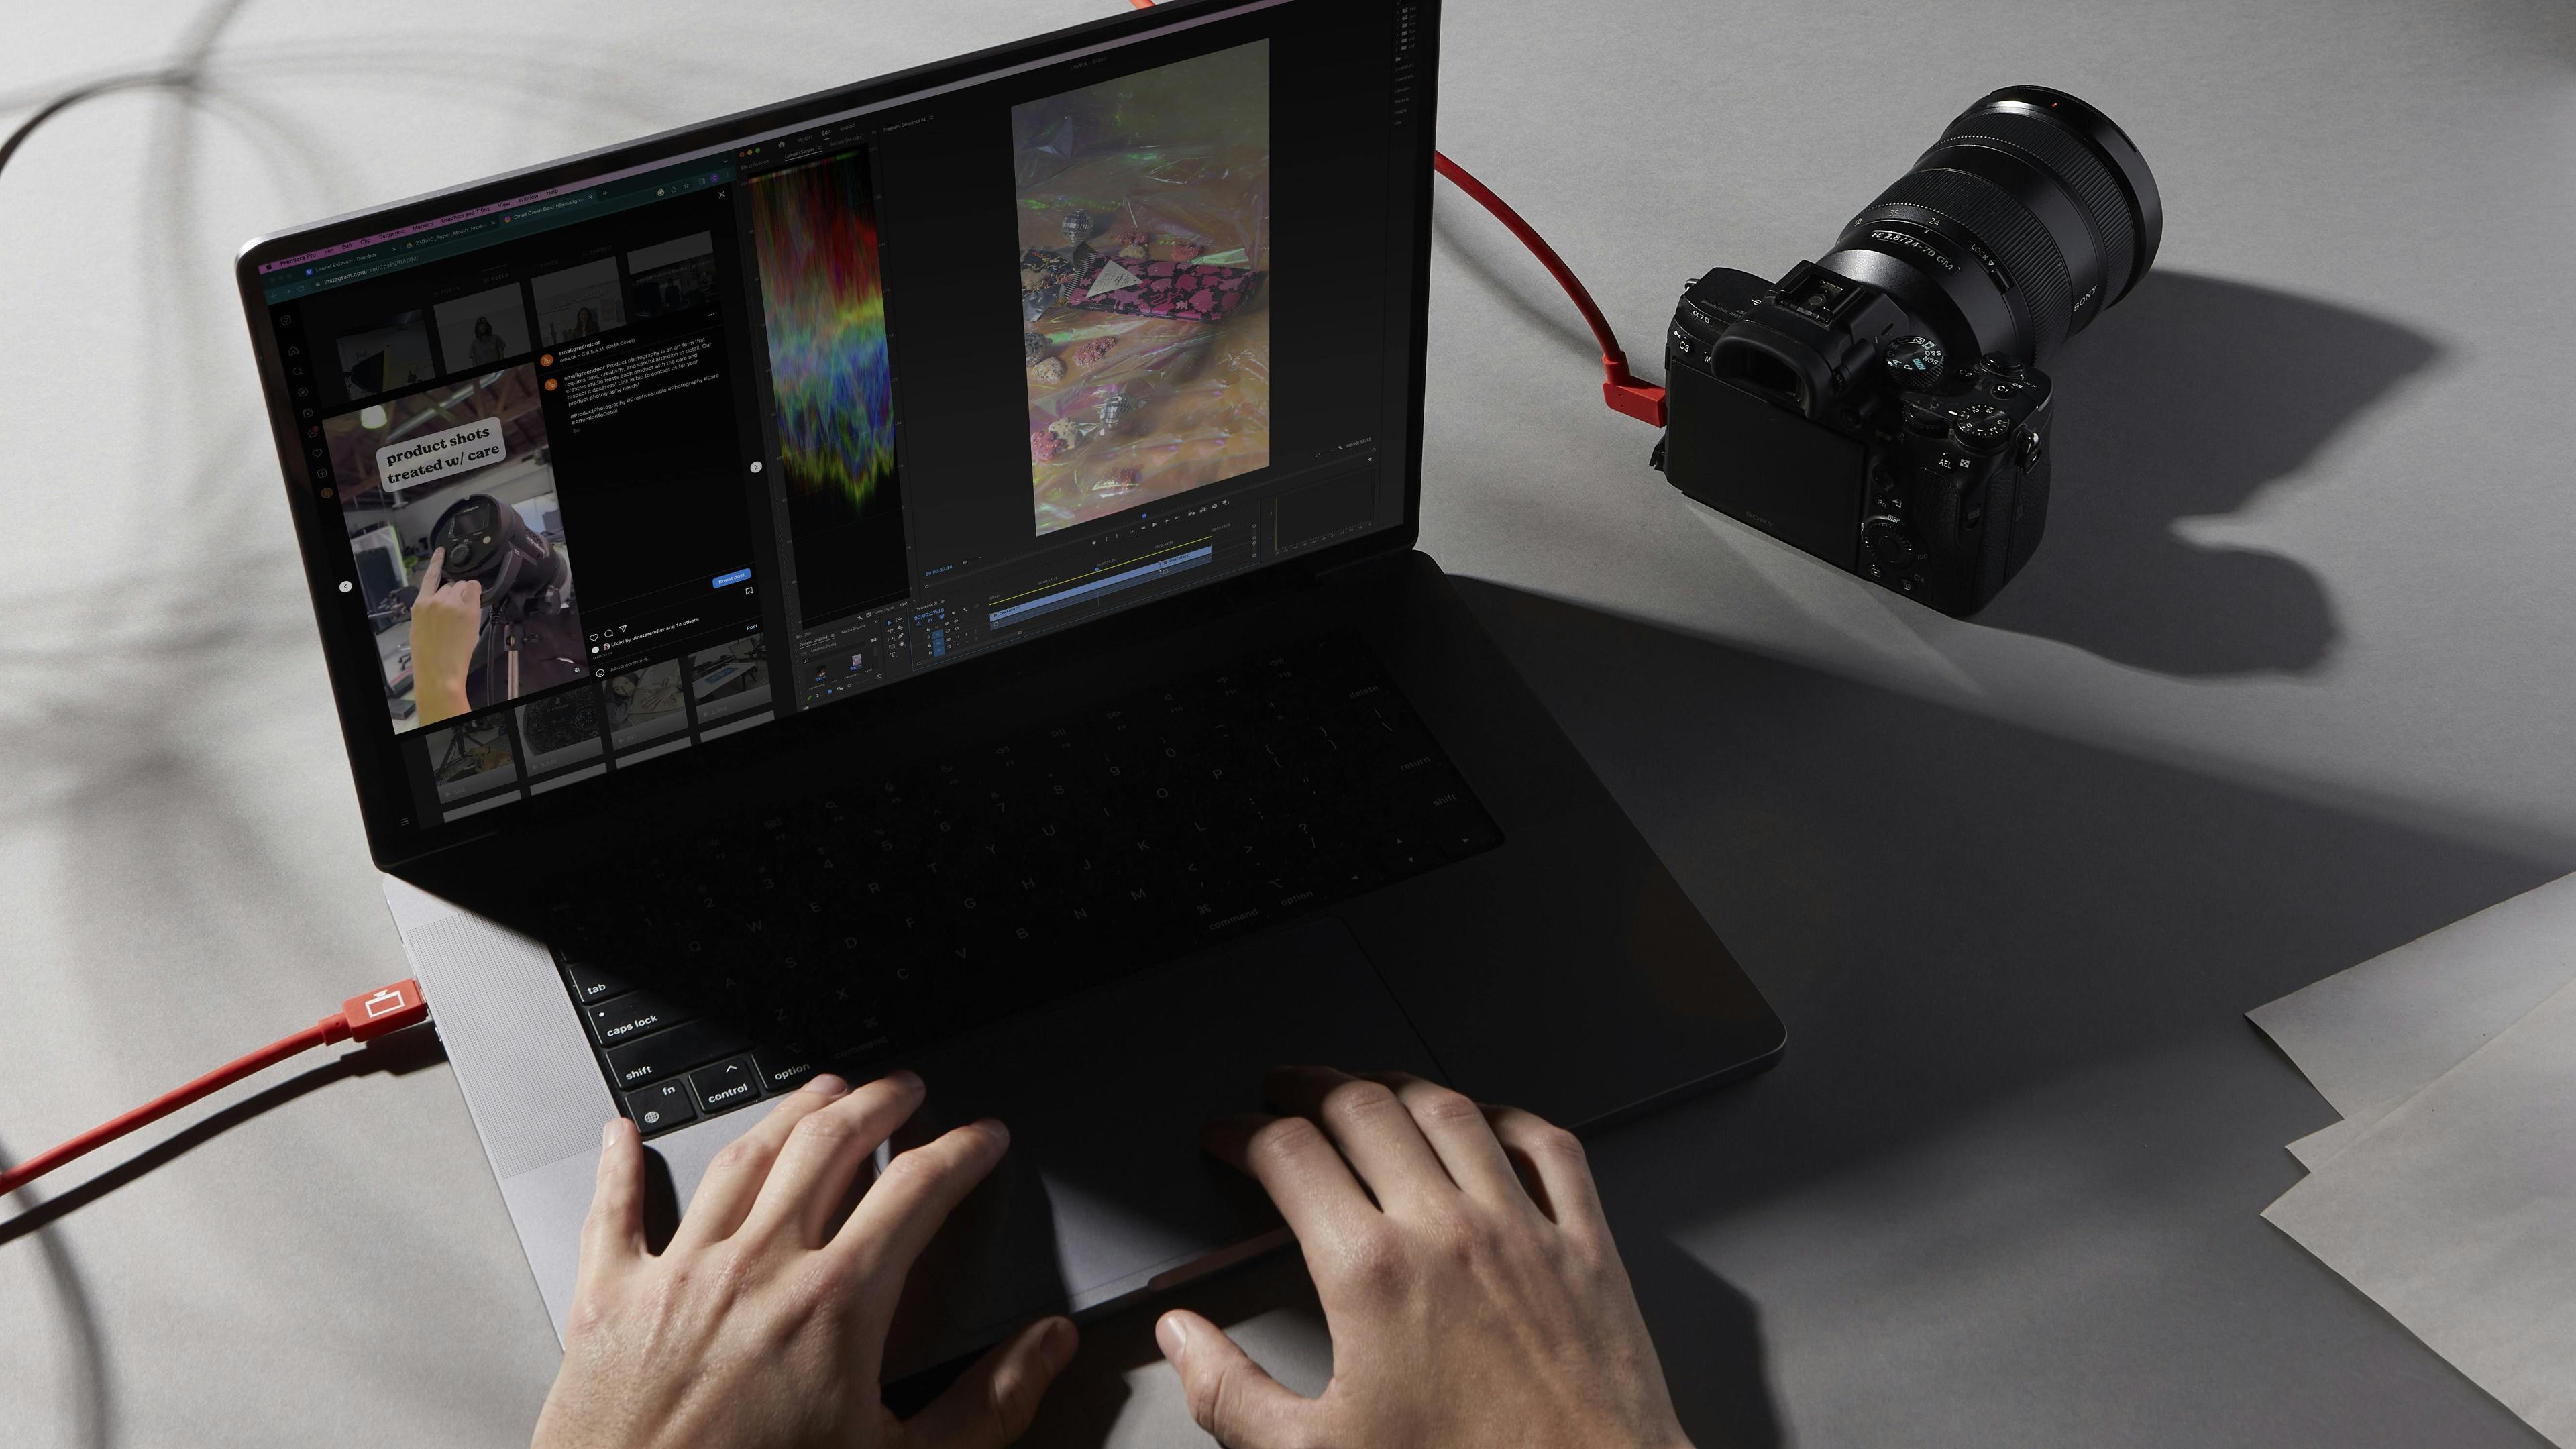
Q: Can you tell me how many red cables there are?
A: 2